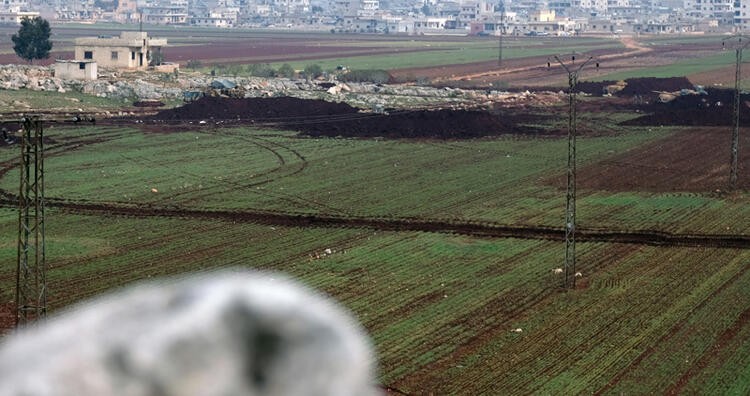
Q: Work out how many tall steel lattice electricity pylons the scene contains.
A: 3